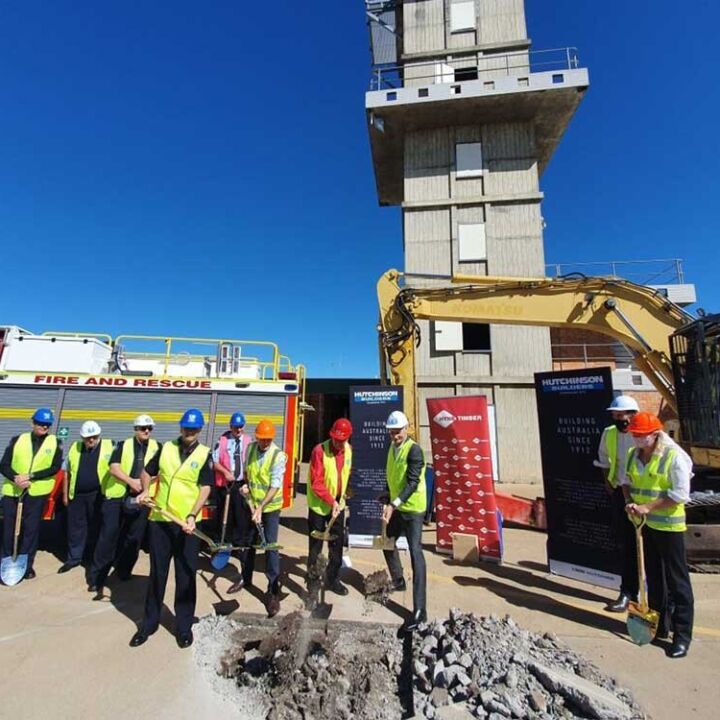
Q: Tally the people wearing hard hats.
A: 10